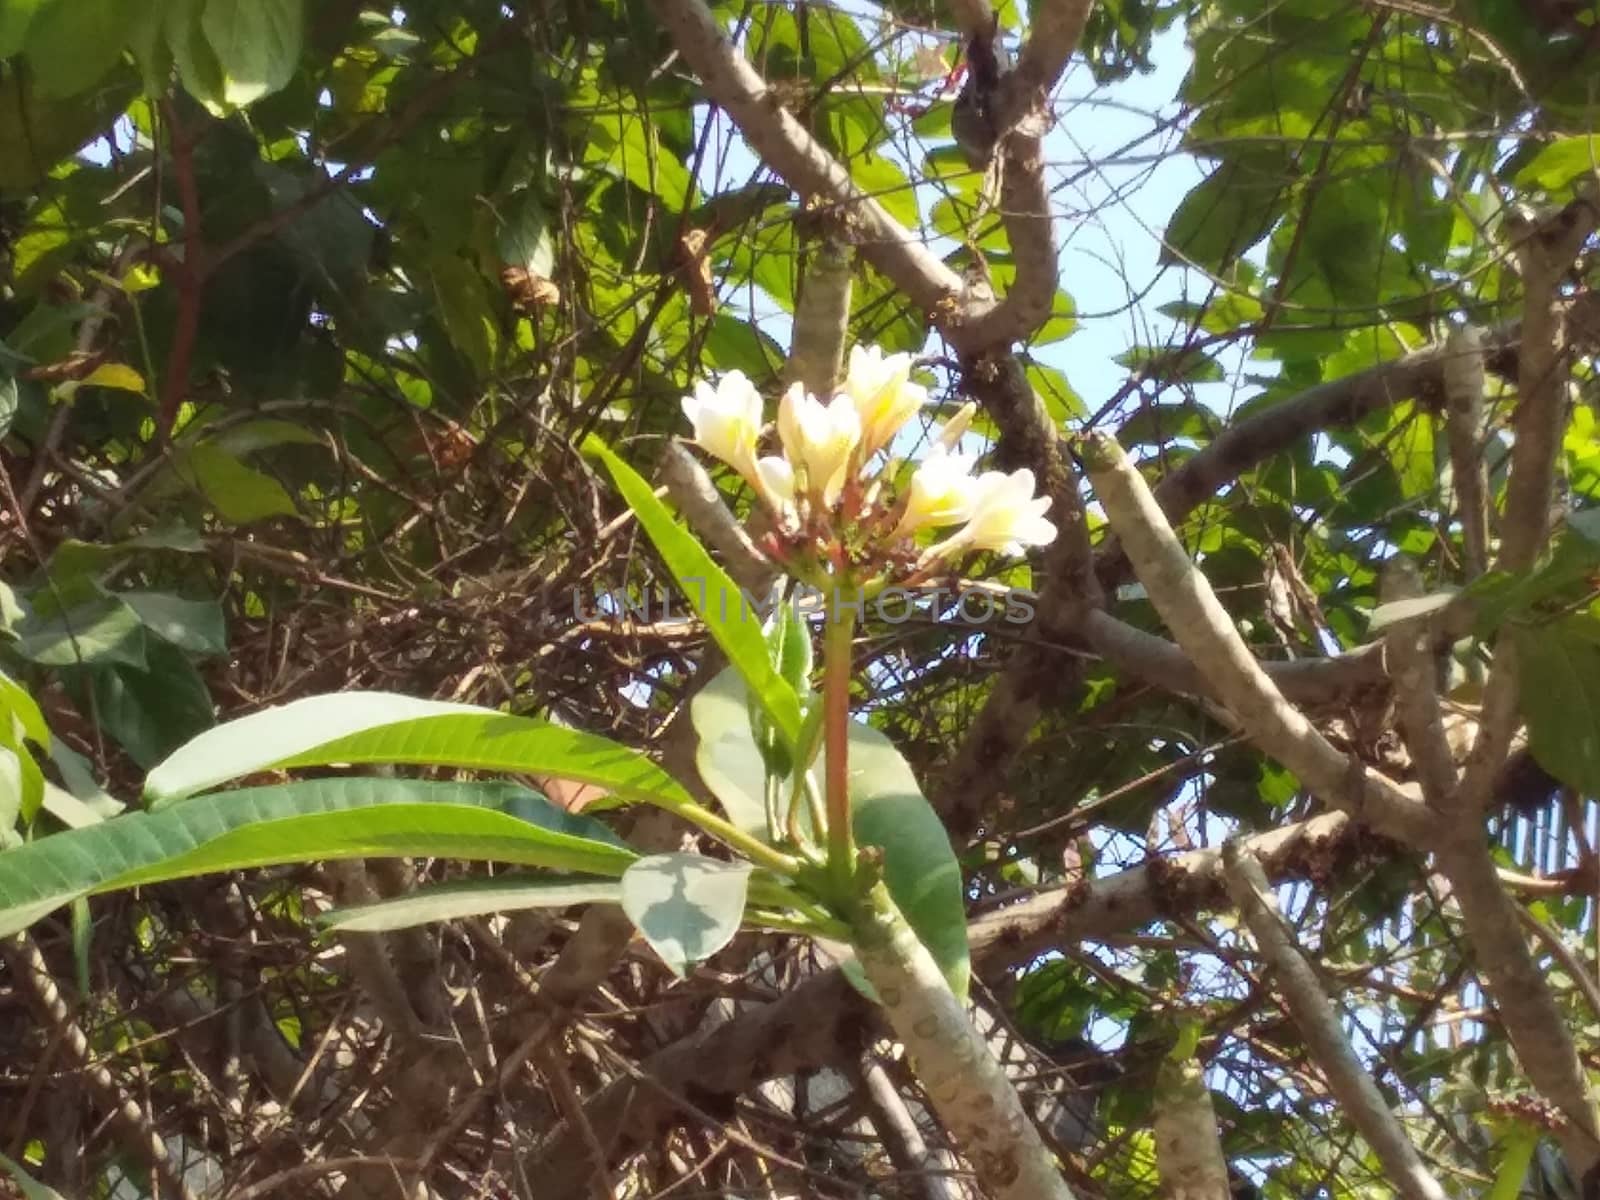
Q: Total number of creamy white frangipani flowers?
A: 5